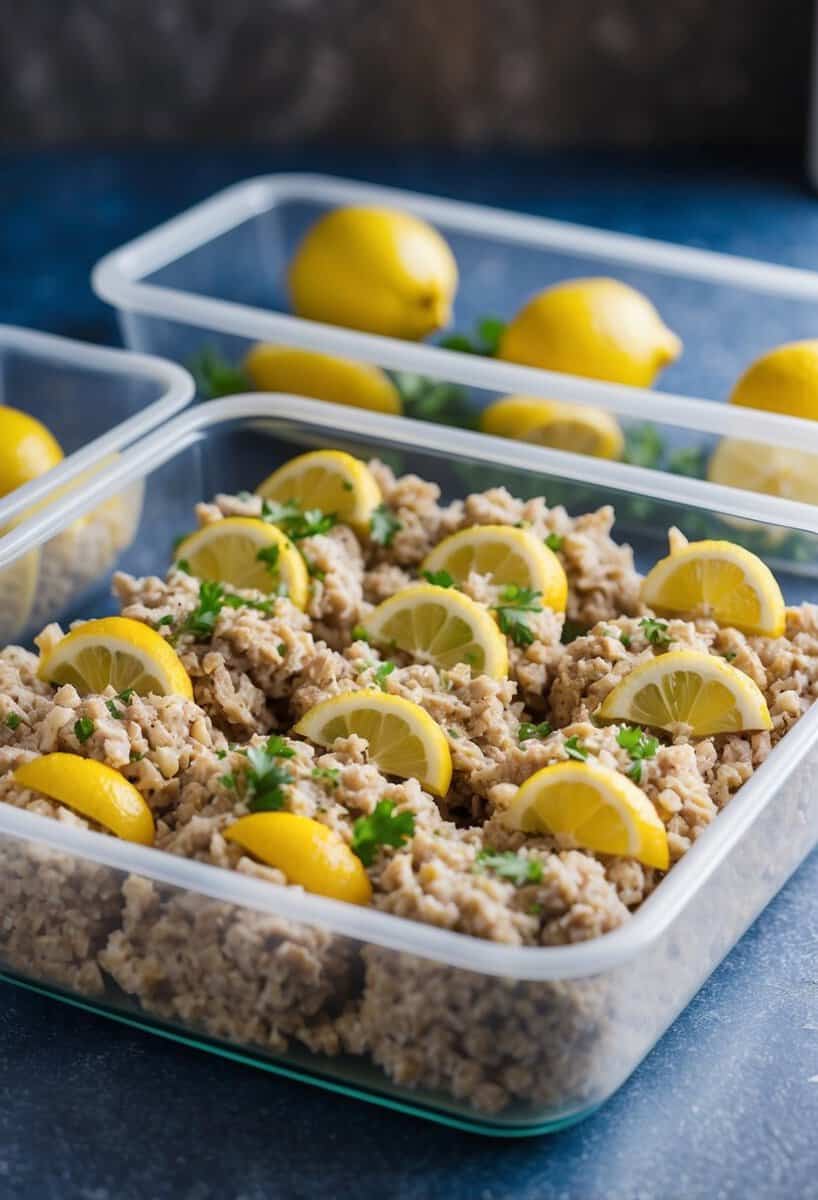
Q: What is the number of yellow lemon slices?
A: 11